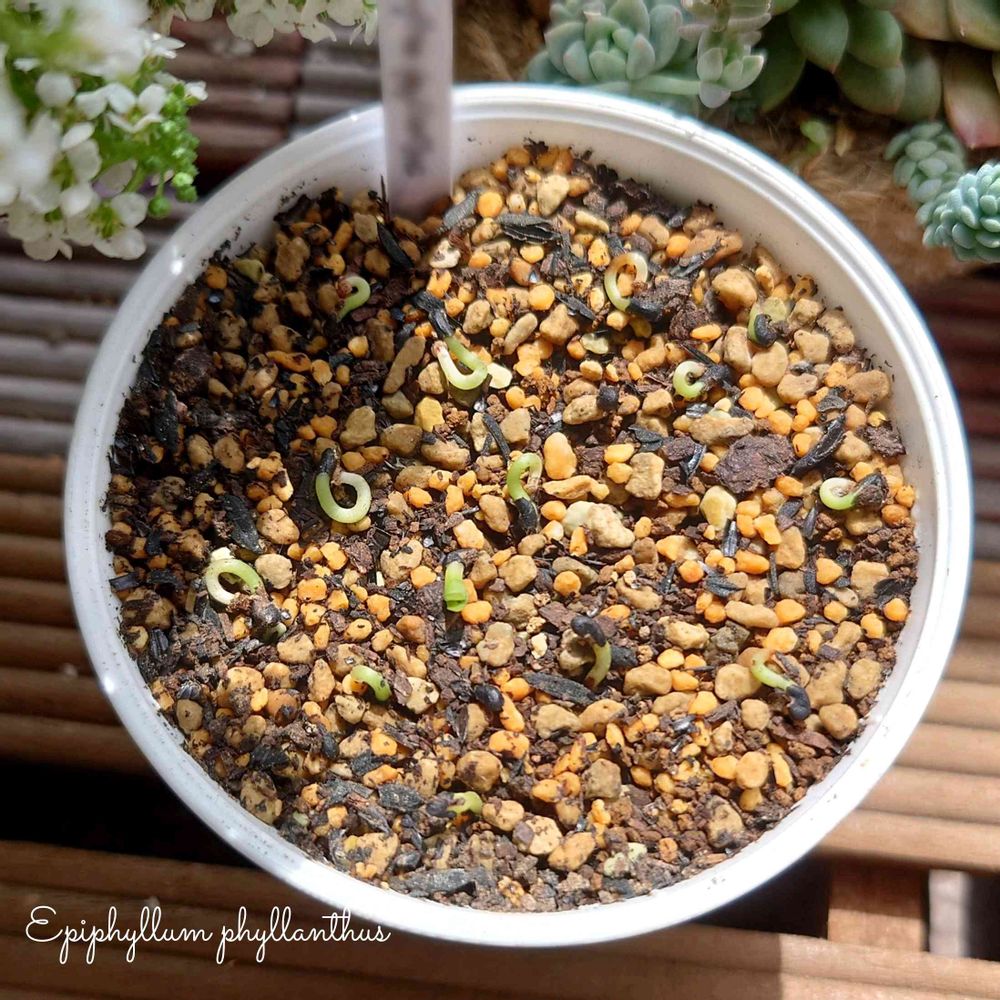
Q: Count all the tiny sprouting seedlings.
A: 14